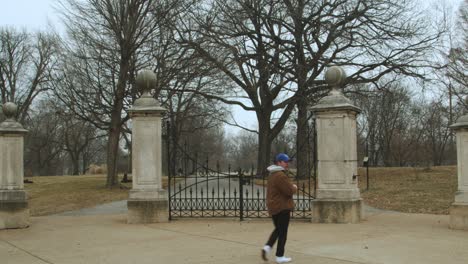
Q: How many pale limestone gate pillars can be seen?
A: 4